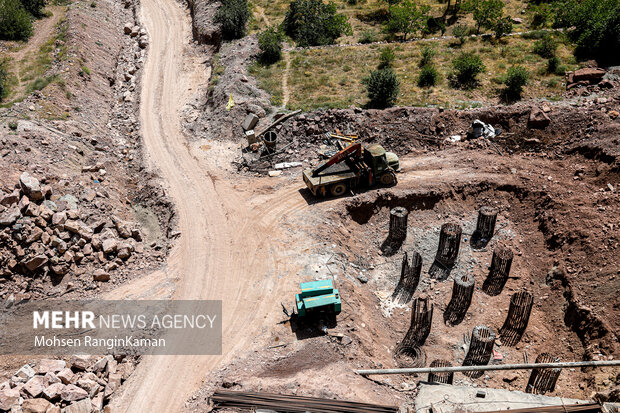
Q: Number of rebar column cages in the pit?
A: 11